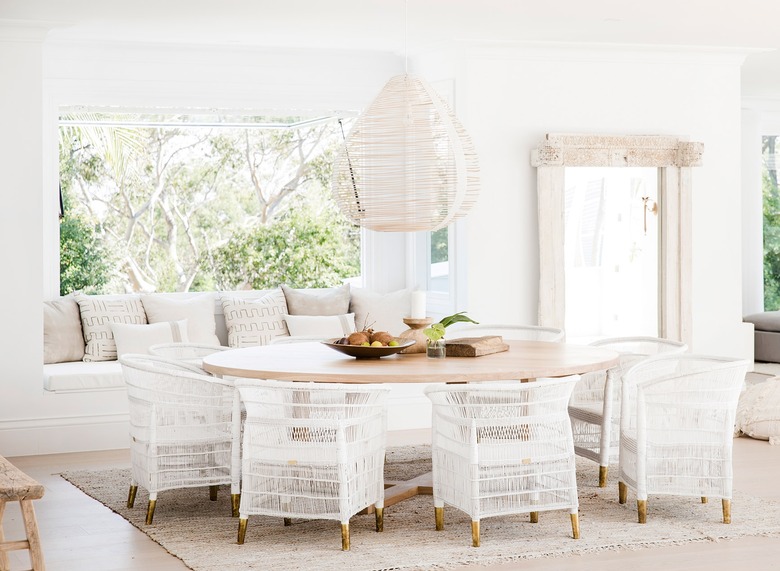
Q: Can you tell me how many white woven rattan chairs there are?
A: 8